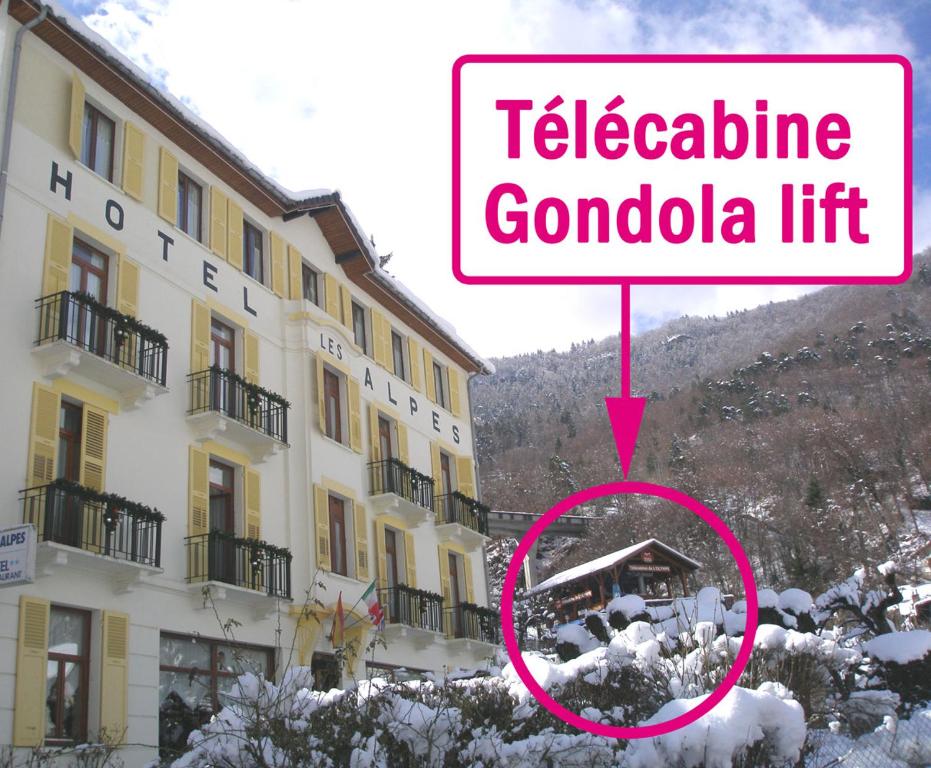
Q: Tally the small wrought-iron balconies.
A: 8